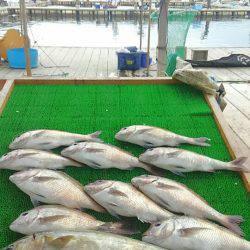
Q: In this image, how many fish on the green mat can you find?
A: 11